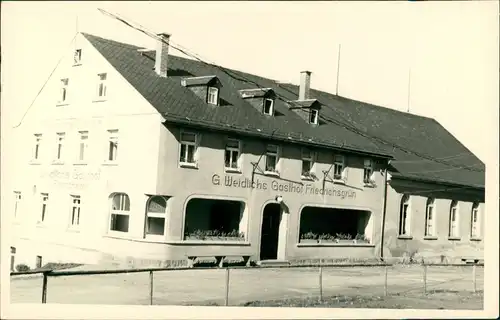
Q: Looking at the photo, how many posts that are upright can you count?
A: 7